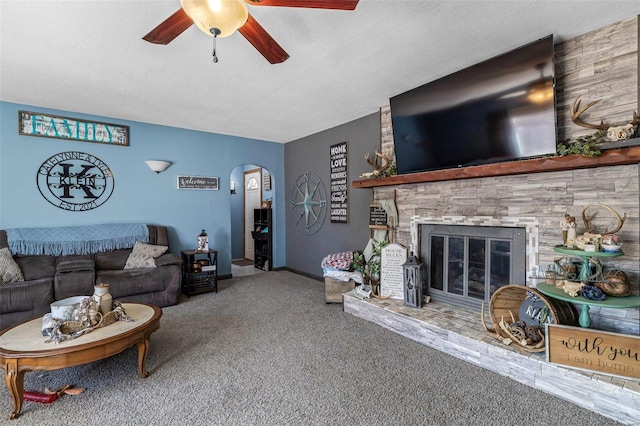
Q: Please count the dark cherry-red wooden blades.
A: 3